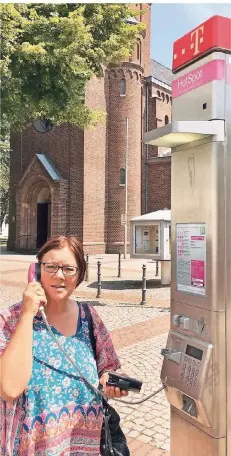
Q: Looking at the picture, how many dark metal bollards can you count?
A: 5